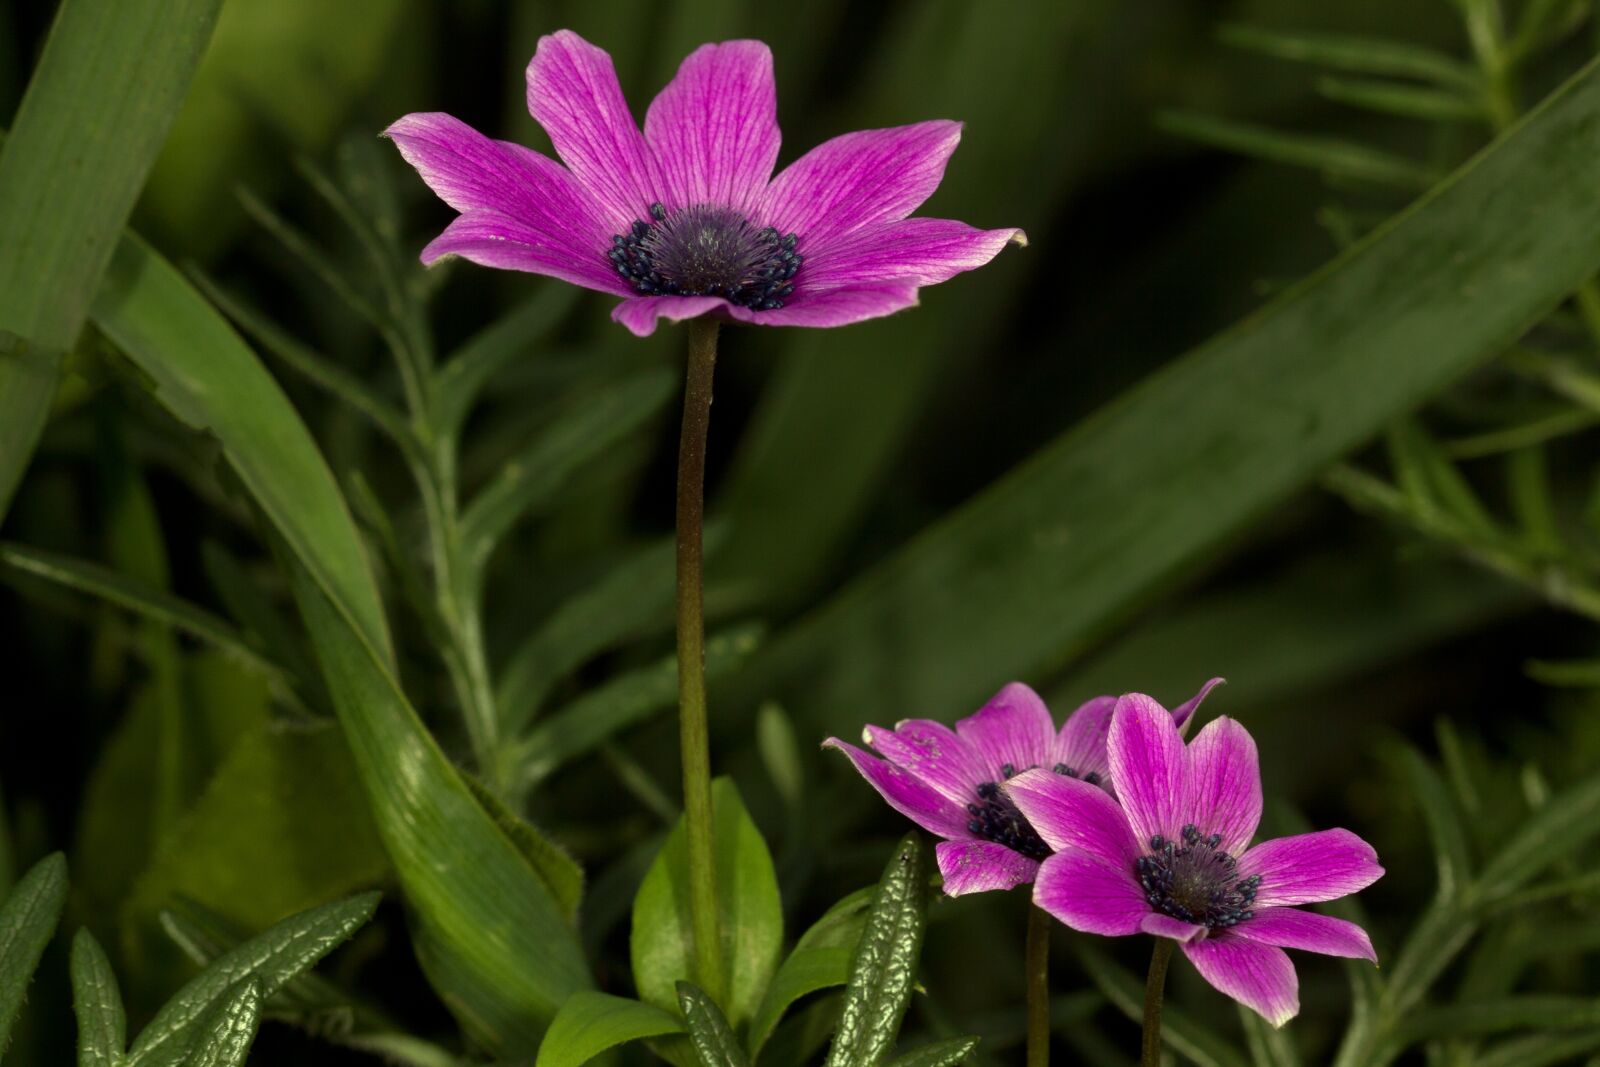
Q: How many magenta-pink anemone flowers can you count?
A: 3